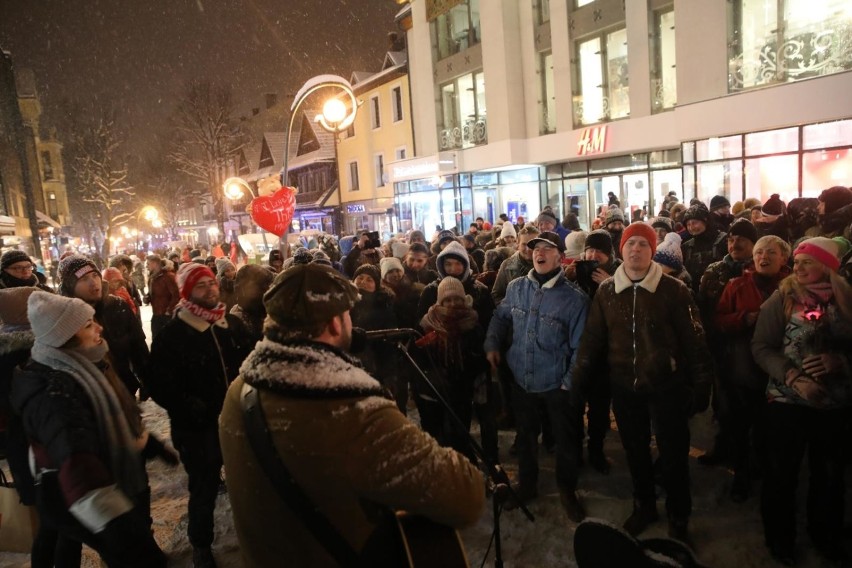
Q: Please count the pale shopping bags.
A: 1